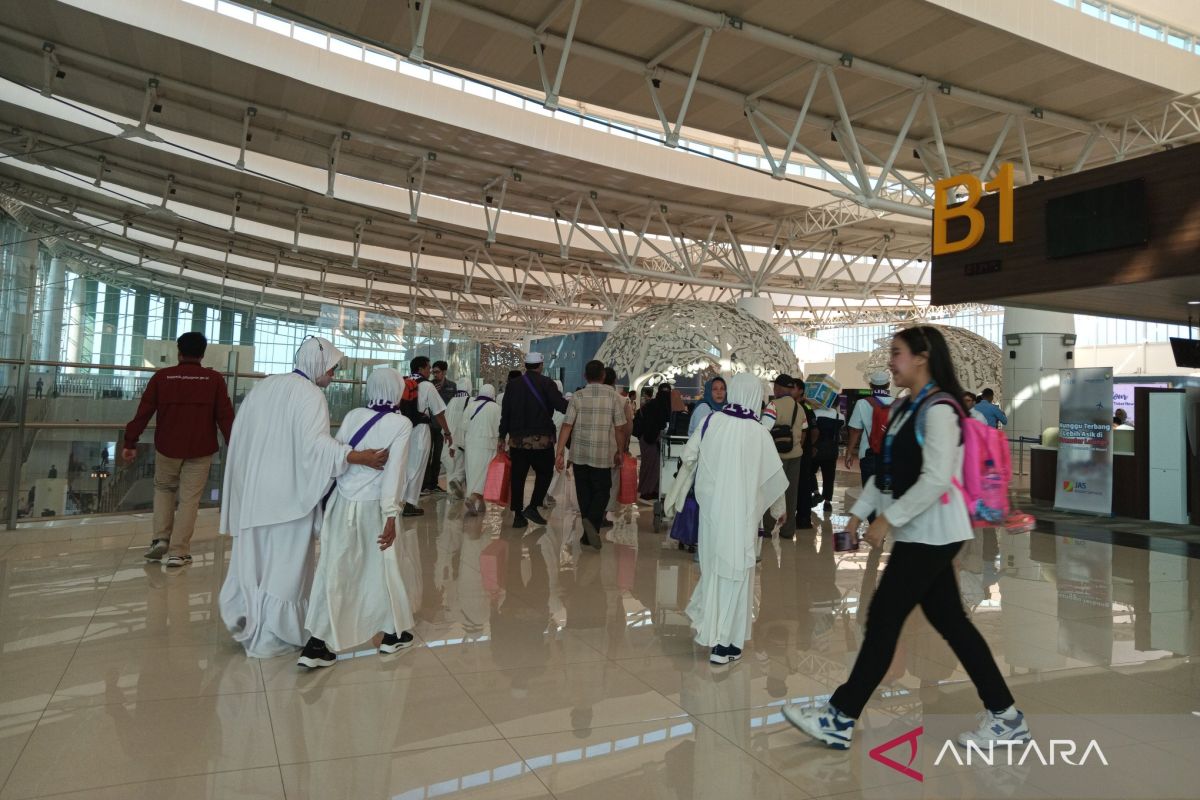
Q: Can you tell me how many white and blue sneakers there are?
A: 2